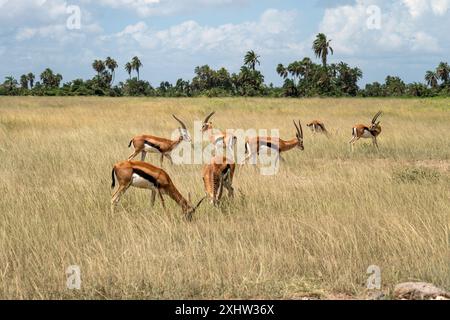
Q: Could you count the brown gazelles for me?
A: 7